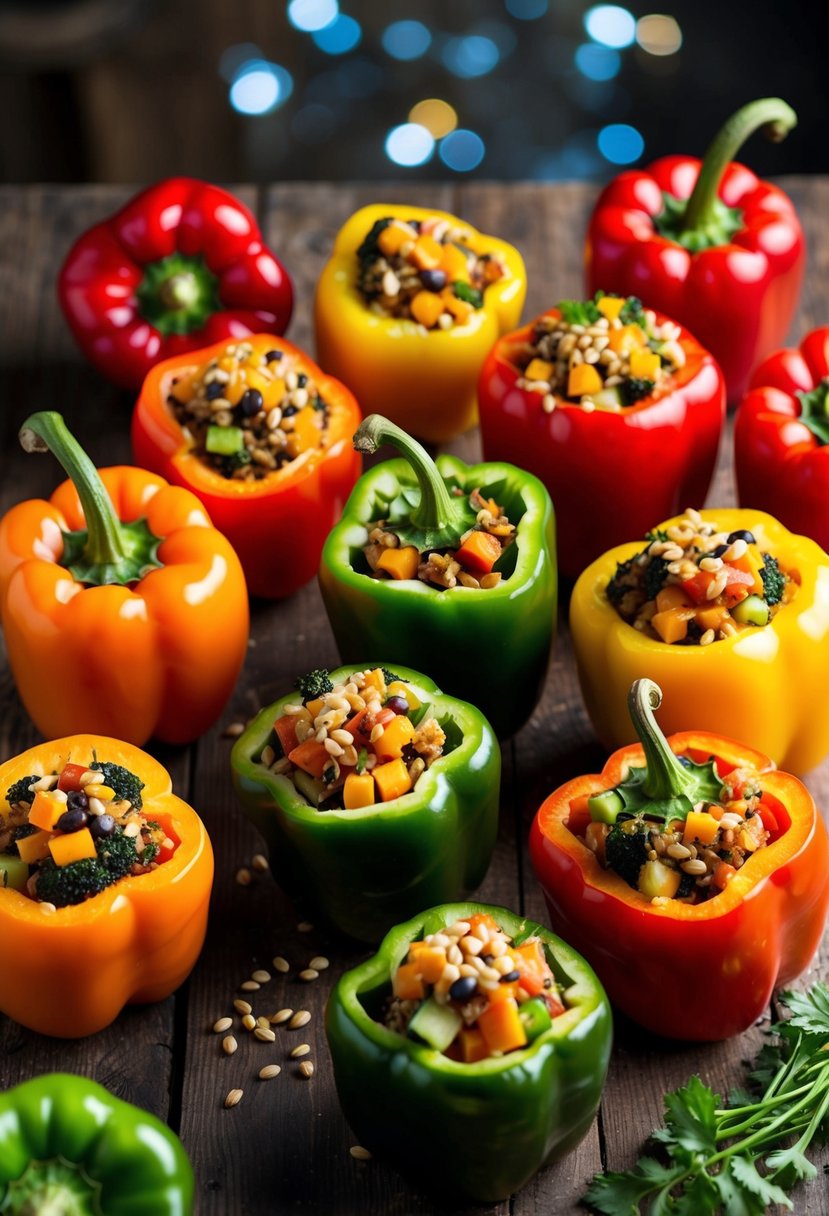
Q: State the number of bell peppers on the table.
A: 14